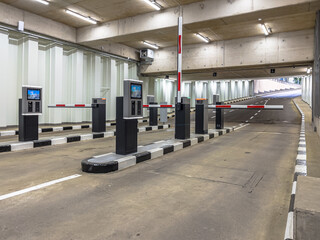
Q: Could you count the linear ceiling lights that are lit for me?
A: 6